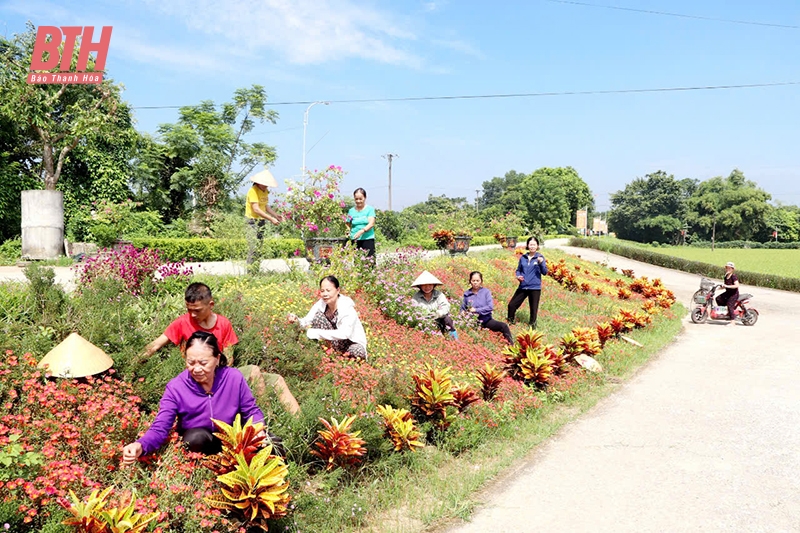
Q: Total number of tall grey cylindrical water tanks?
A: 1